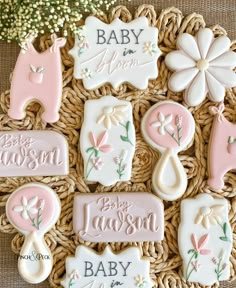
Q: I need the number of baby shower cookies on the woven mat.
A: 11